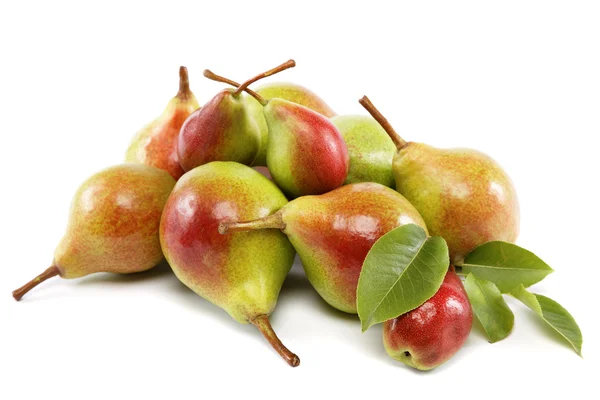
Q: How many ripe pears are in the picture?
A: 10